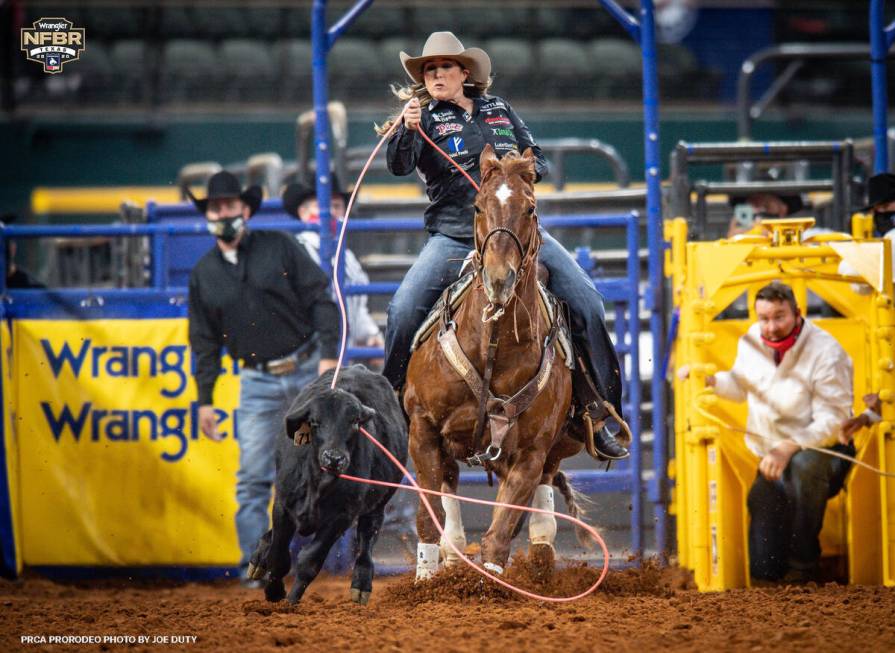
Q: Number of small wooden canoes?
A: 0